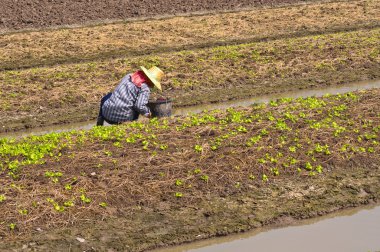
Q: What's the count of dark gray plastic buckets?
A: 1